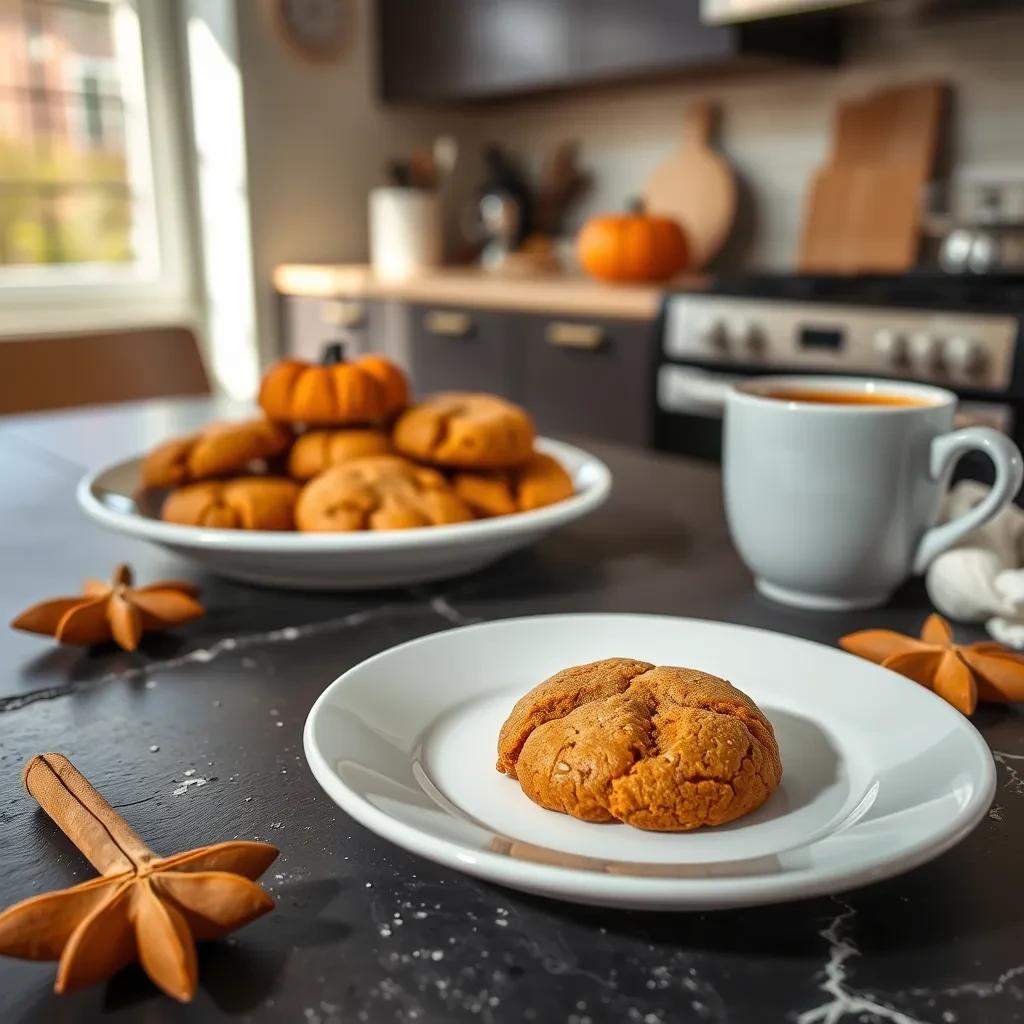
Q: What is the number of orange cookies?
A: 7